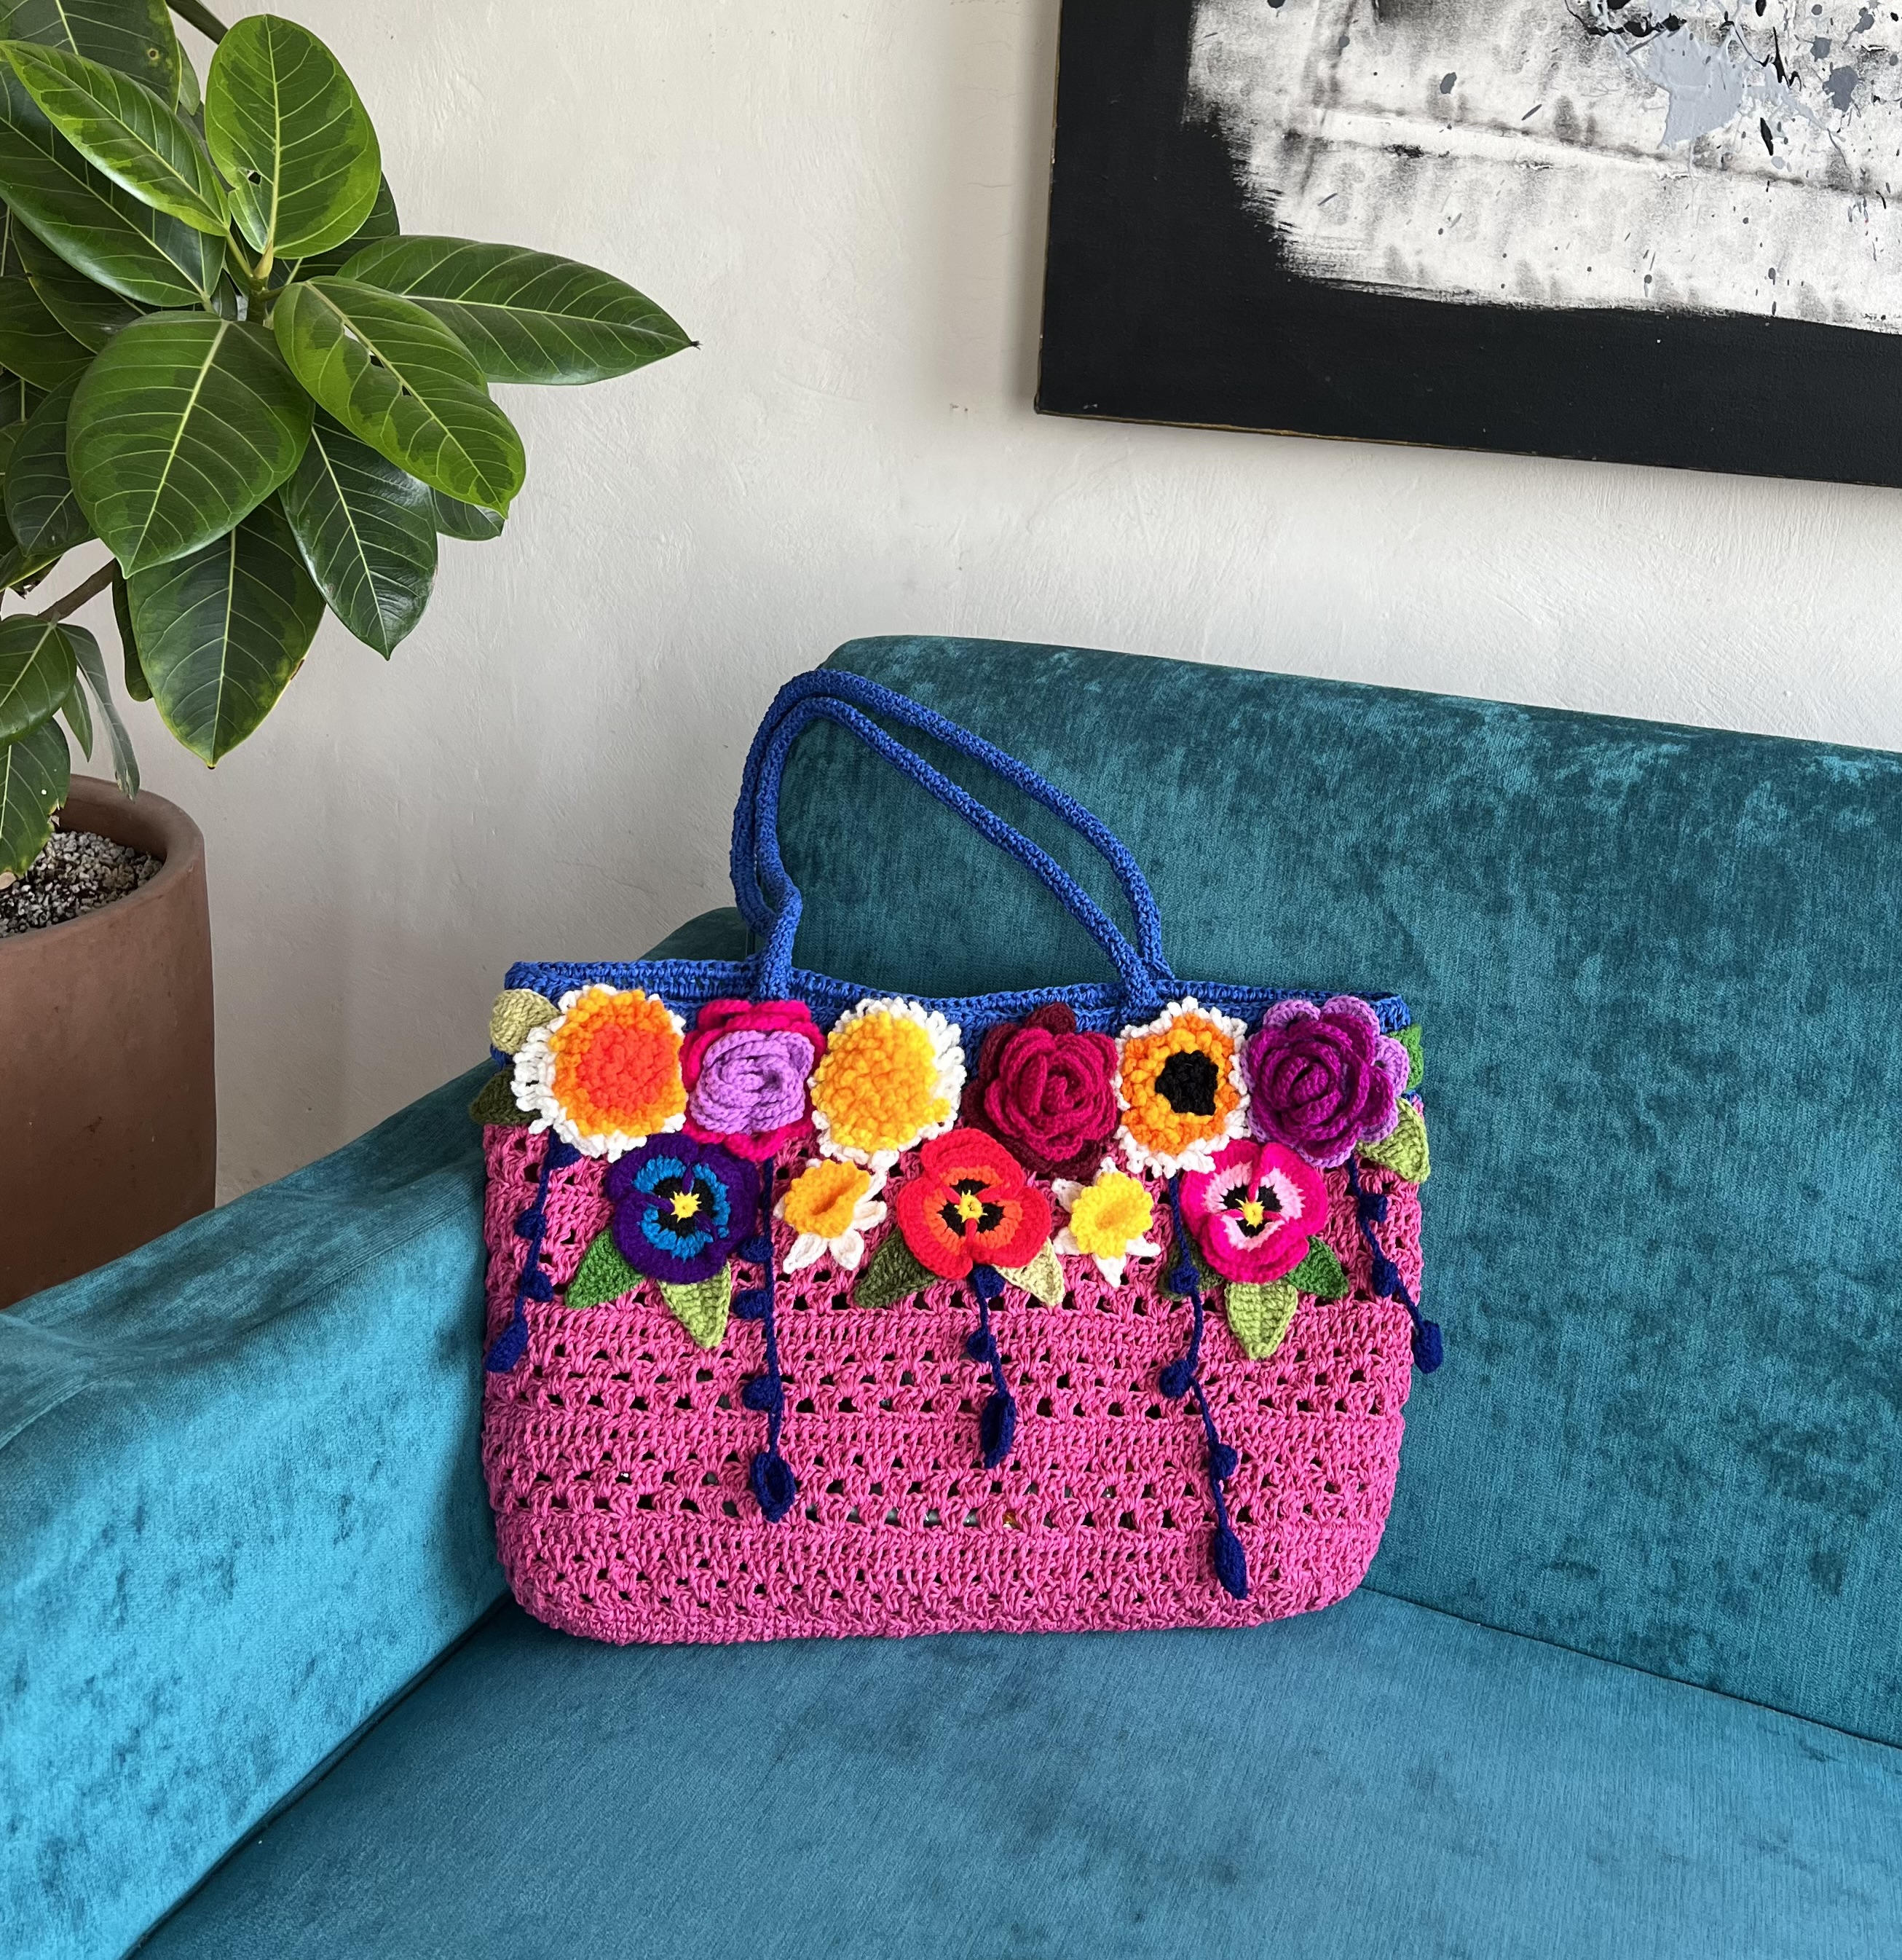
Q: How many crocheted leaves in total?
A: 11